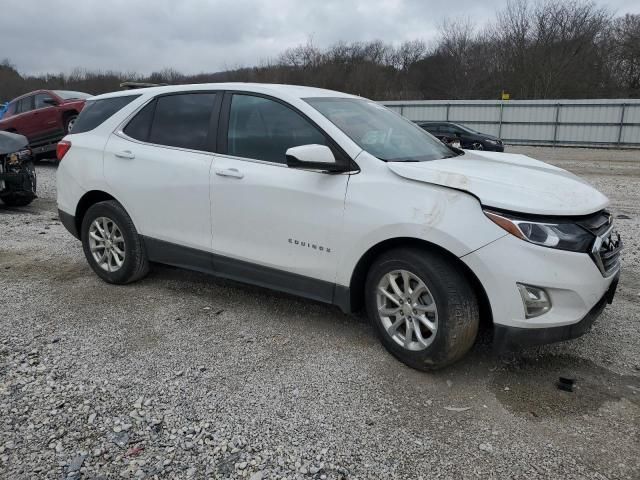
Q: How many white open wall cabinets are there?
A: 0